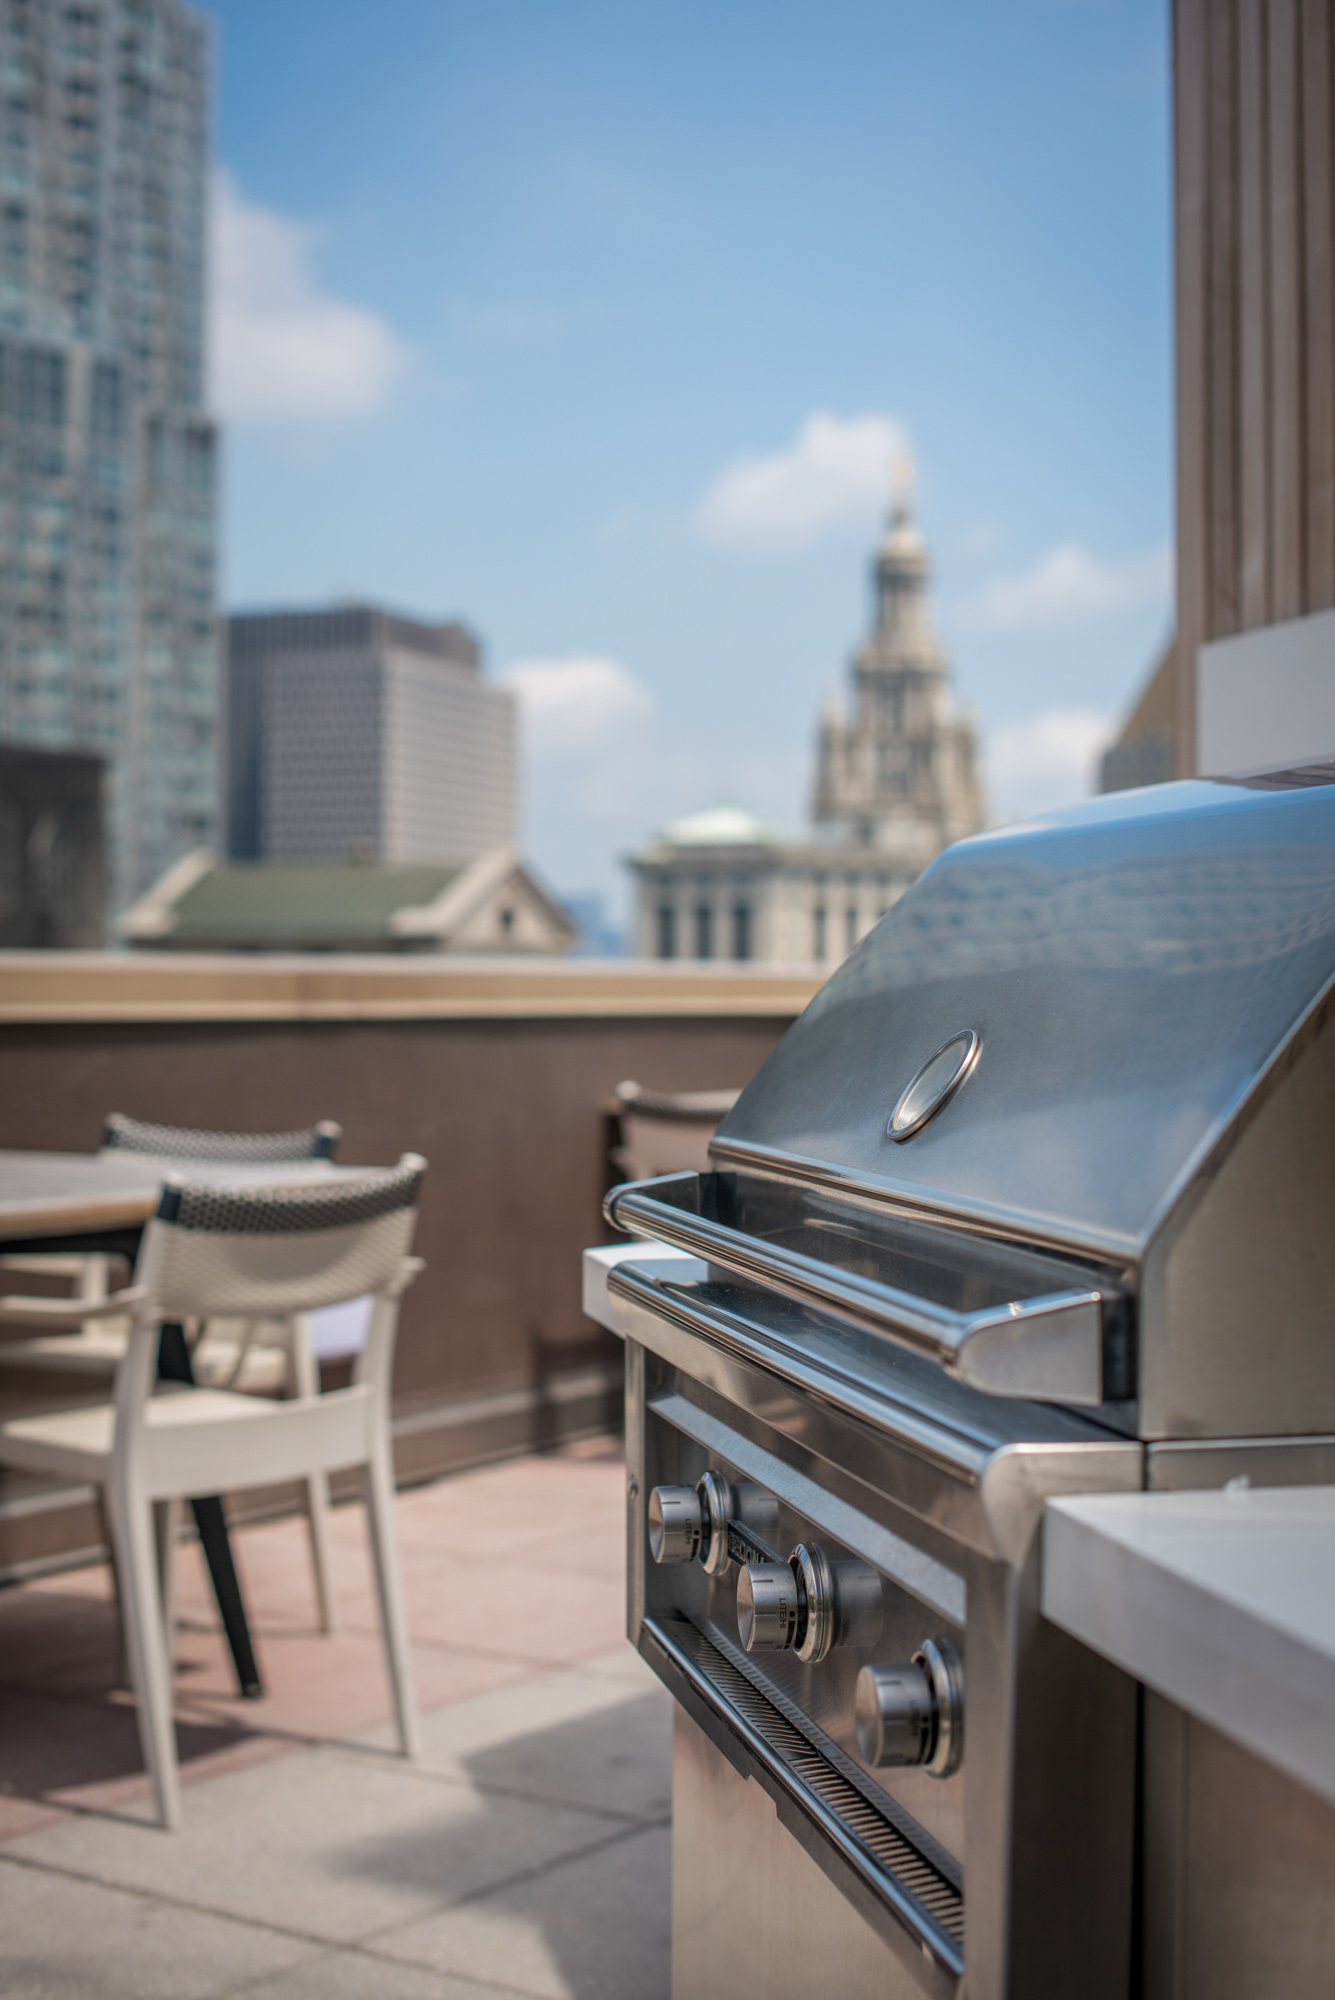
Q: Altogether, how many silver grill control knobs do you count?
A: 3